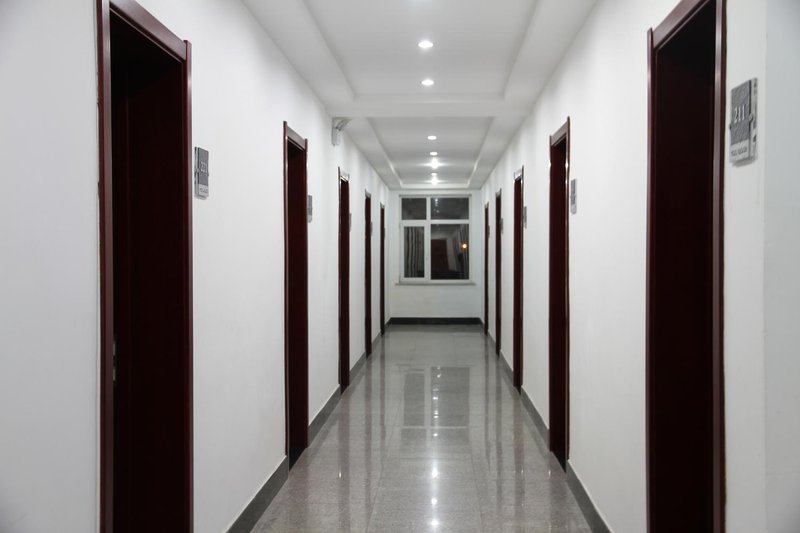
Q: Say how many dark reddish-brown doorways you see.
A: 10